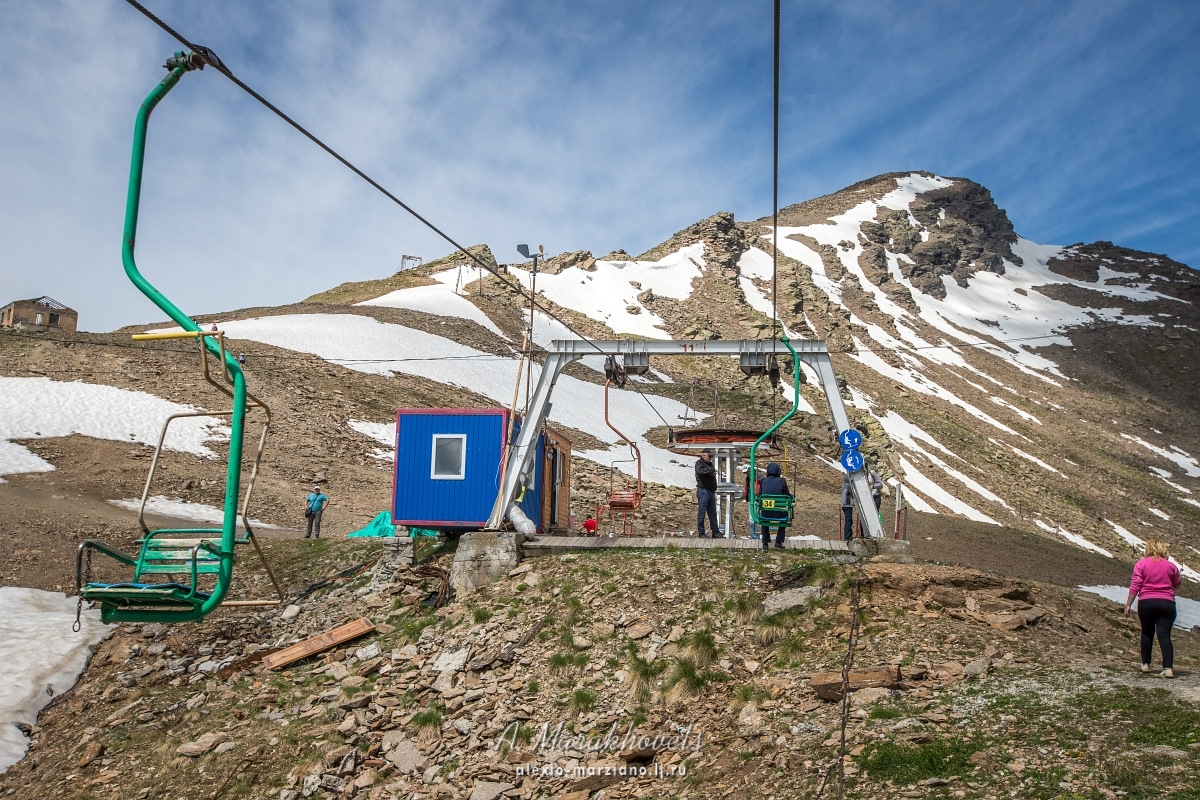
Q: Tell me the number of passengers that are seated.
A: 1